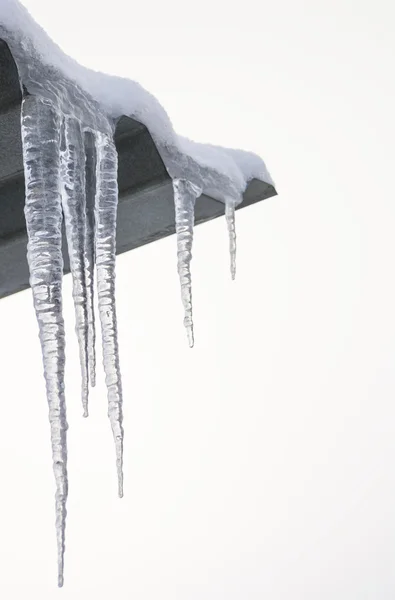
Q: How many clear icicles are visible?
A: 6